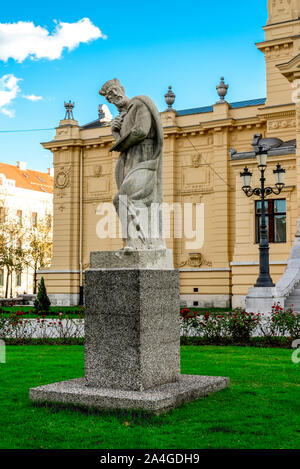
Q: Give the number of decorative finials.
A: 3